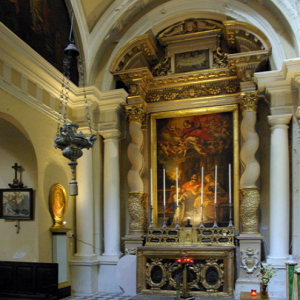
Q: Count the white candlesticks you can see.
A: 6